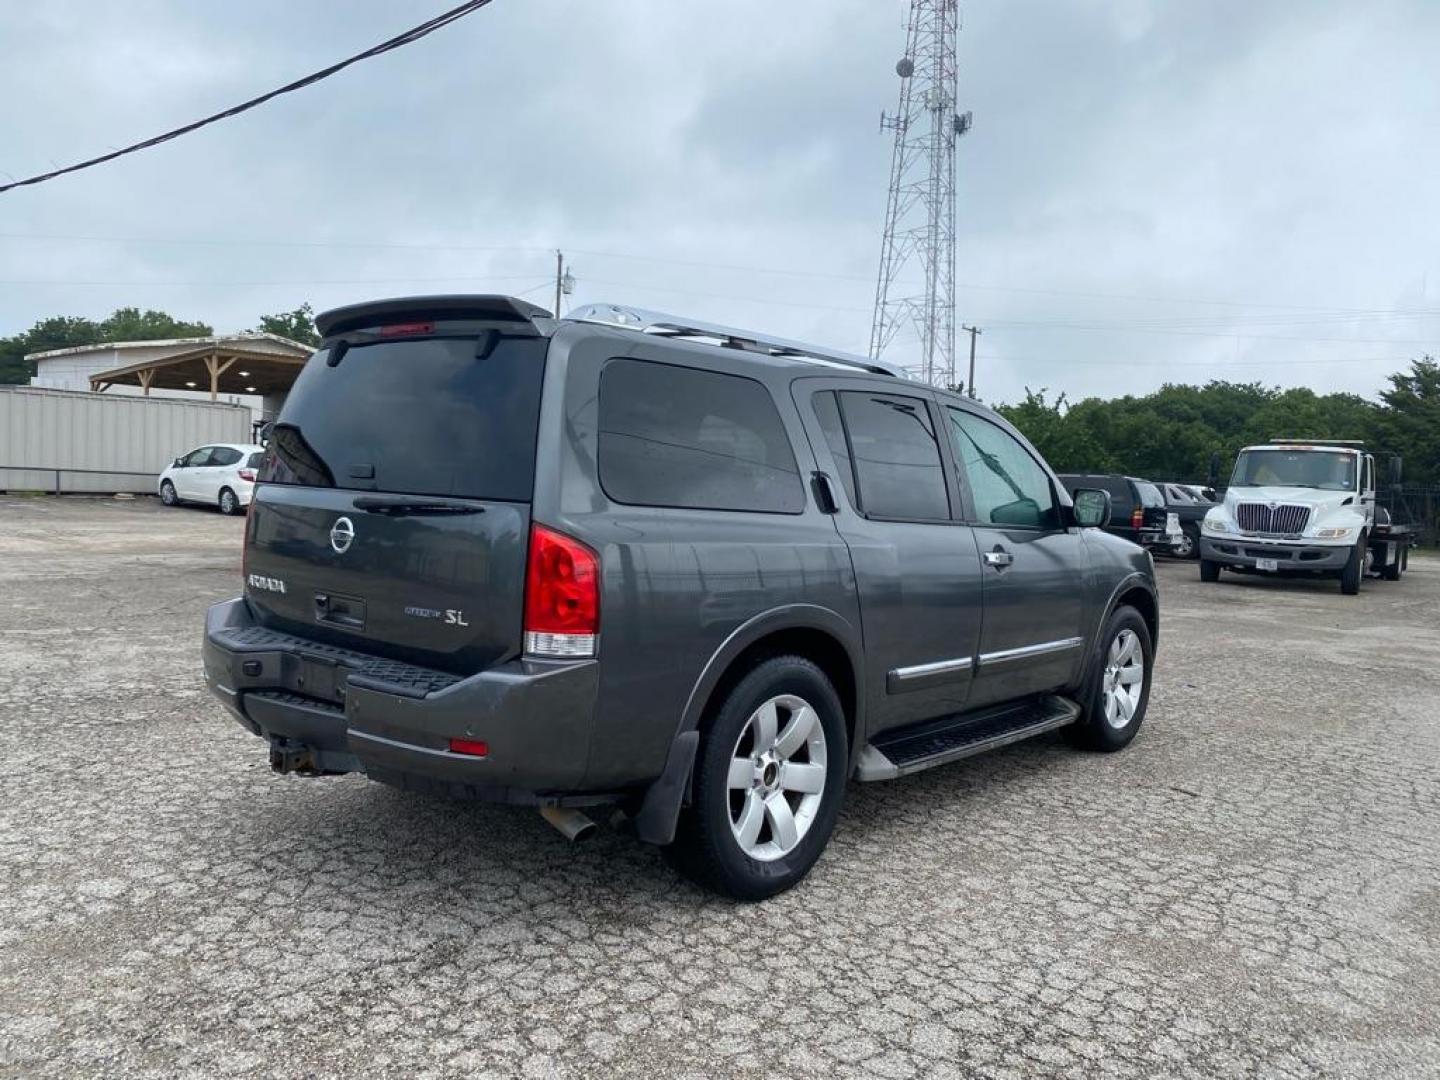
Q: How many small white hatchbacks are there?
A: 1